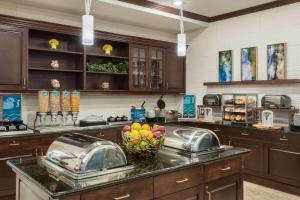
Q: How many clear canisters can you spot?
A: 4